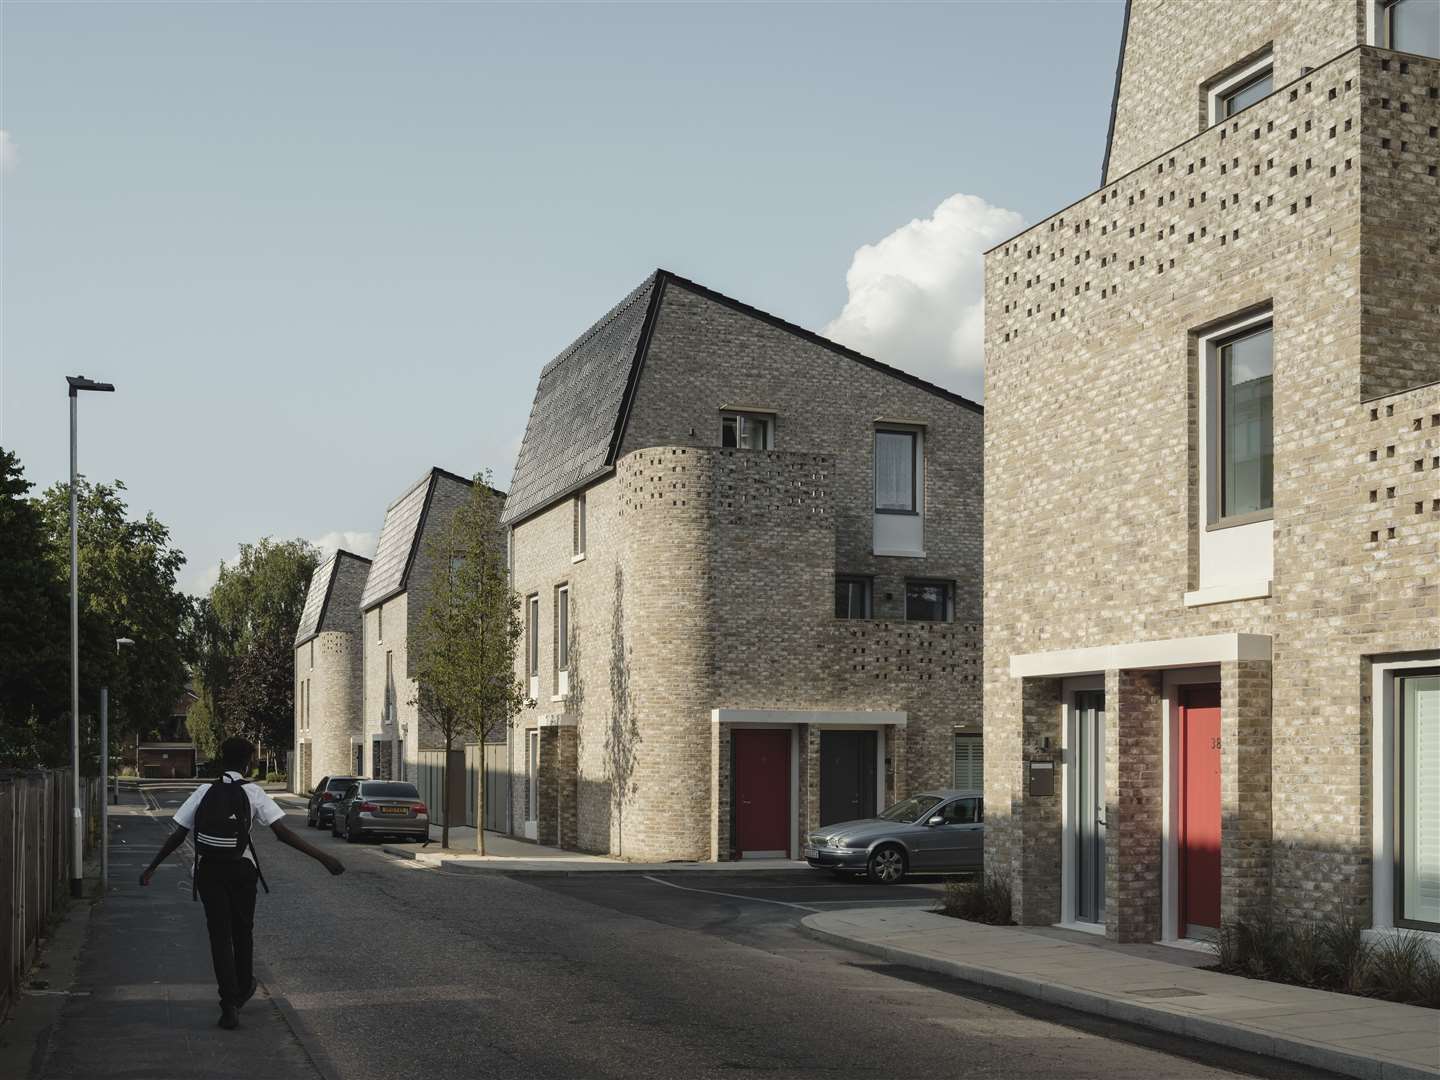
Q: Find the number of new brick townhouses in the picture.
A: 4